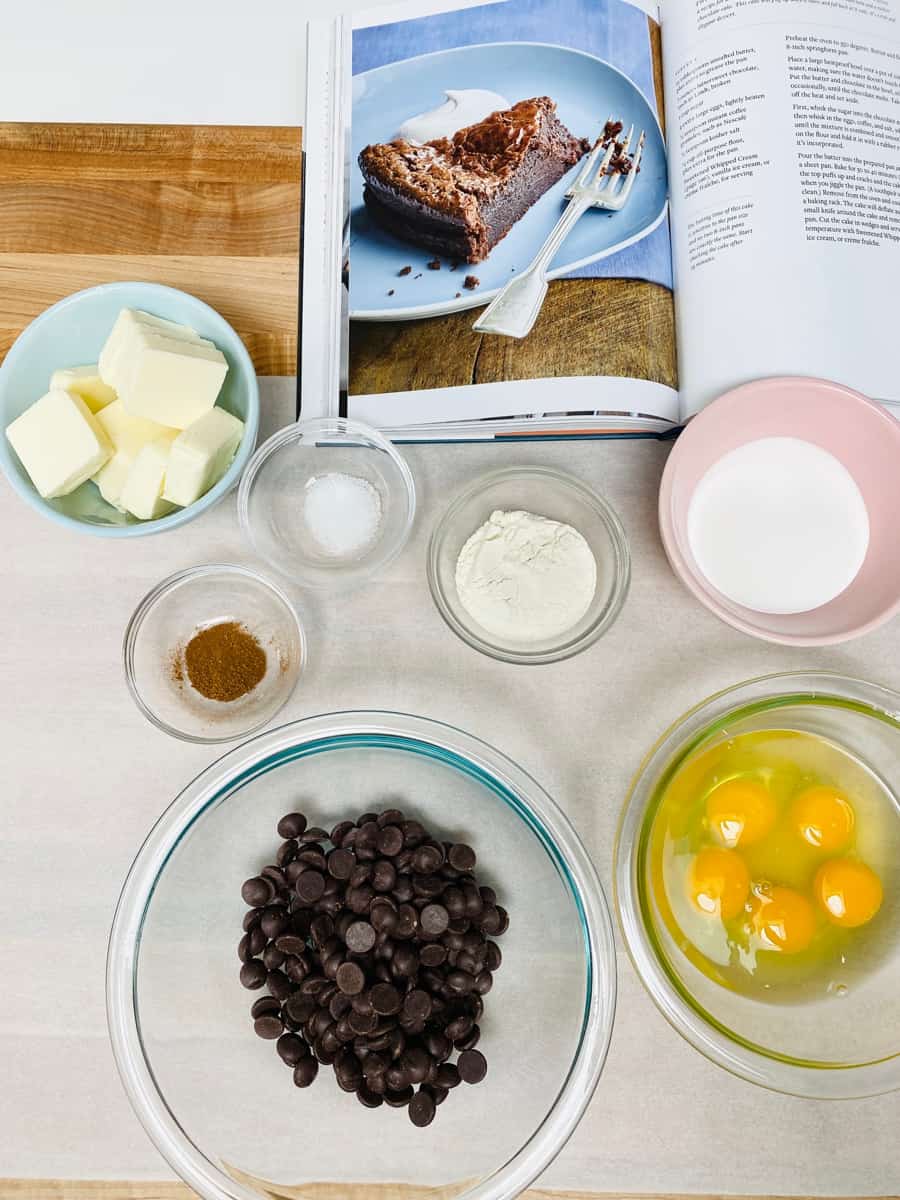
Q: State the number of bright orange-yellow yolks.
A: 5